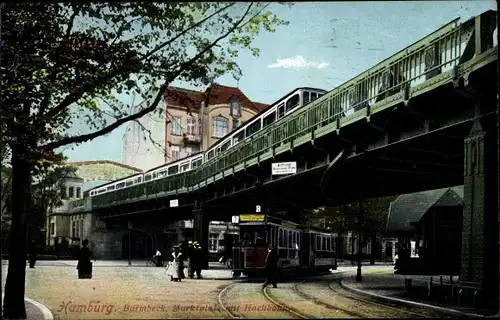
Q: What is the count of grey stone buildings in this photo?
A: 1